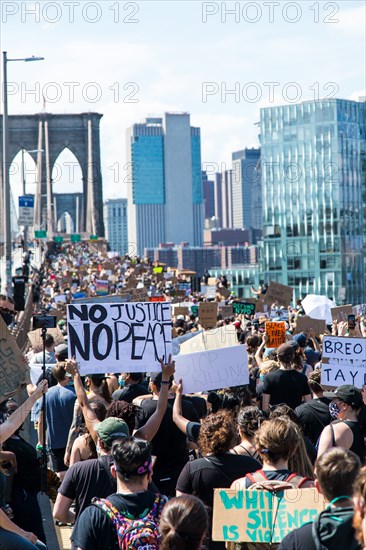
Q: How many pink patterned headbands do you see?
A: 1